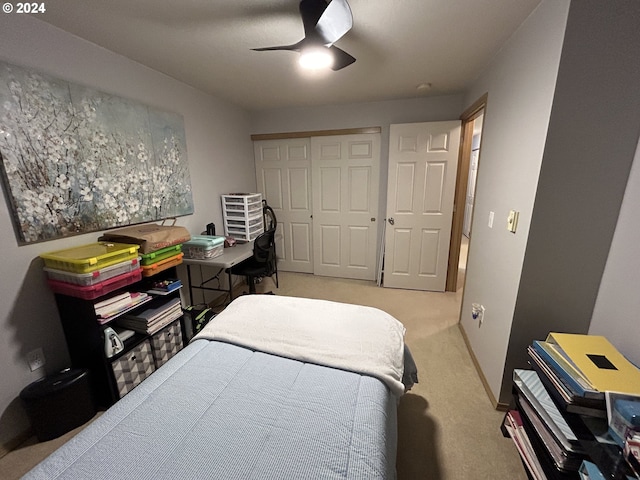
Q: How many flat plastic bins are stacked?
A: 5